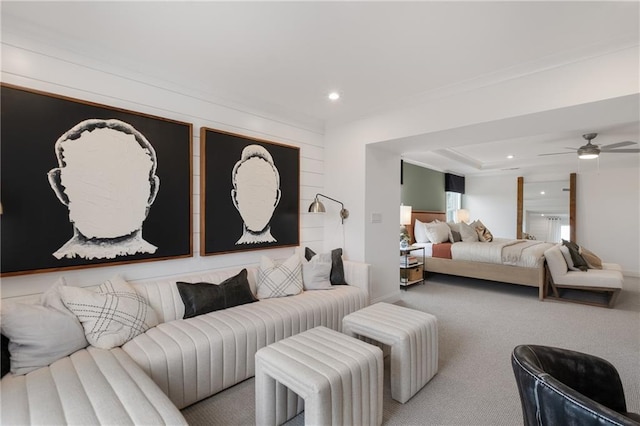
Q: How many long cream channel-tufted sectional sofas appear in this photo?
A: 1